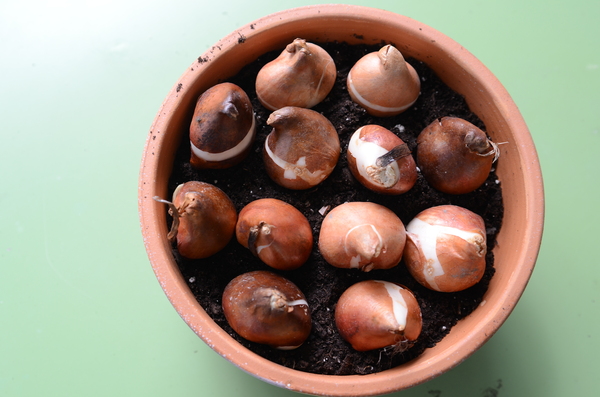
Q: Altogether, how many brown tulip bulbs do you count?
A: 12